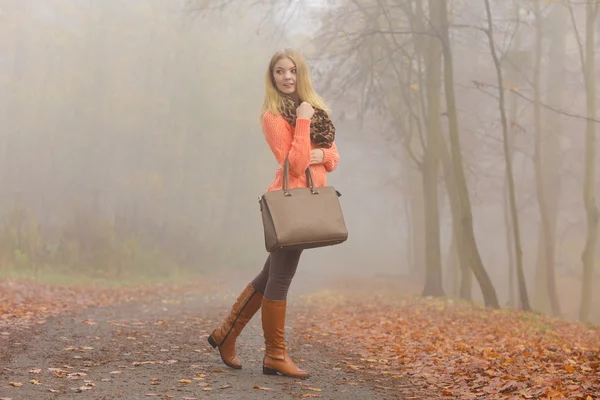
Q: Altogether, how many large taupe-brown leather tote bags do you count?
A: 1